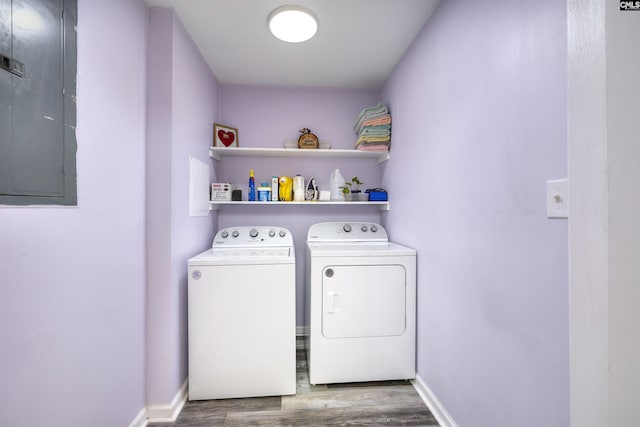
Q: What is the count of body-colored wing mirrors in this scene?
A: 0